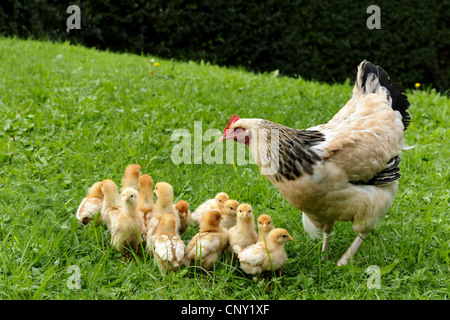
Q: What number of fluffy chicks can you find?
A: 14